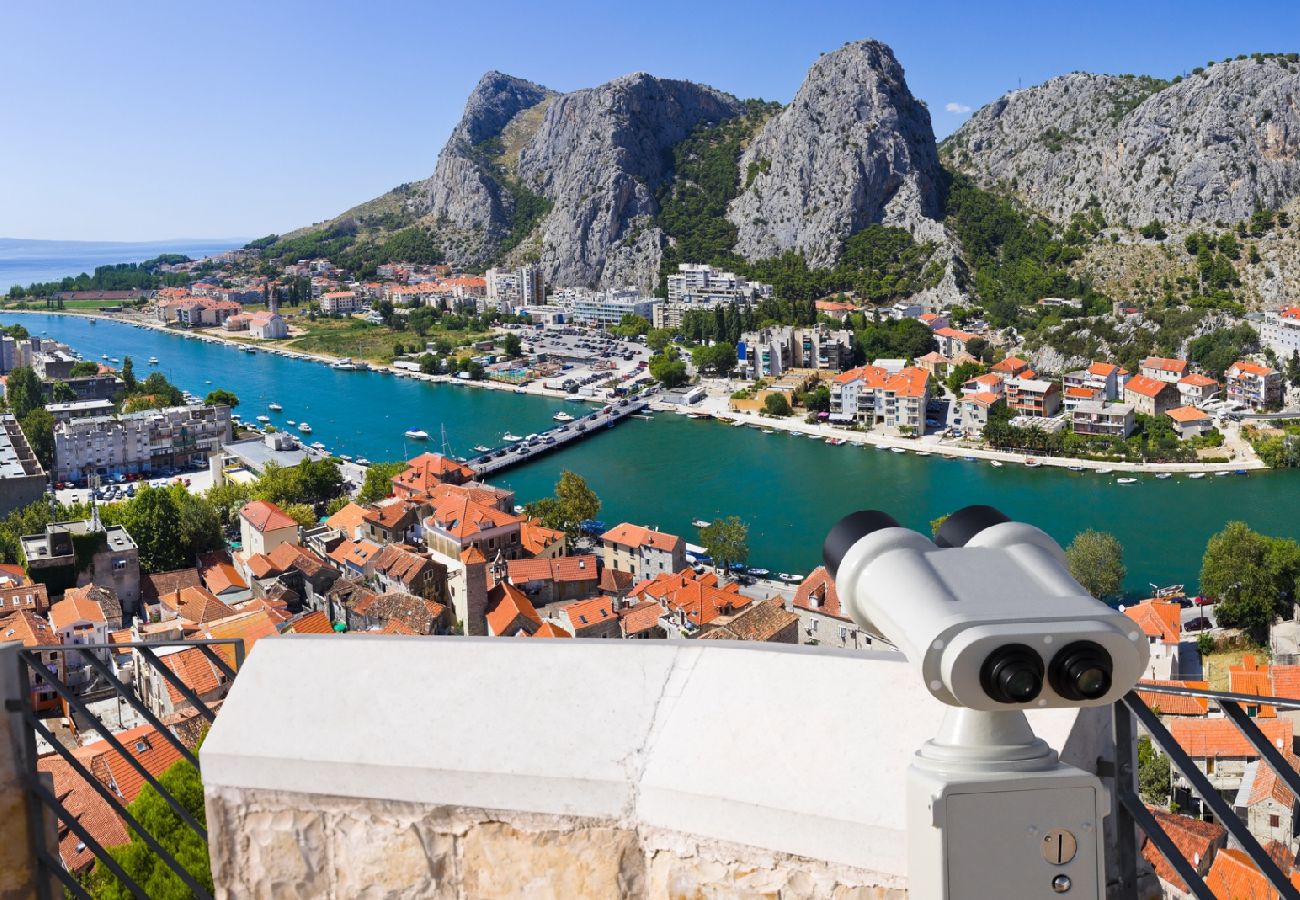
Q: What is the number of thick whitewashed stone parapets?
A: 1